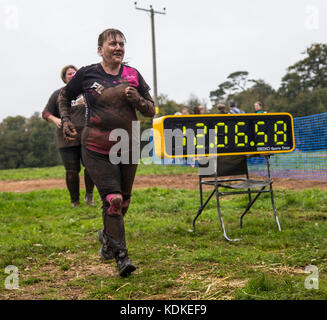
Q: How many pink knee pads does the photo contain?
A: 2